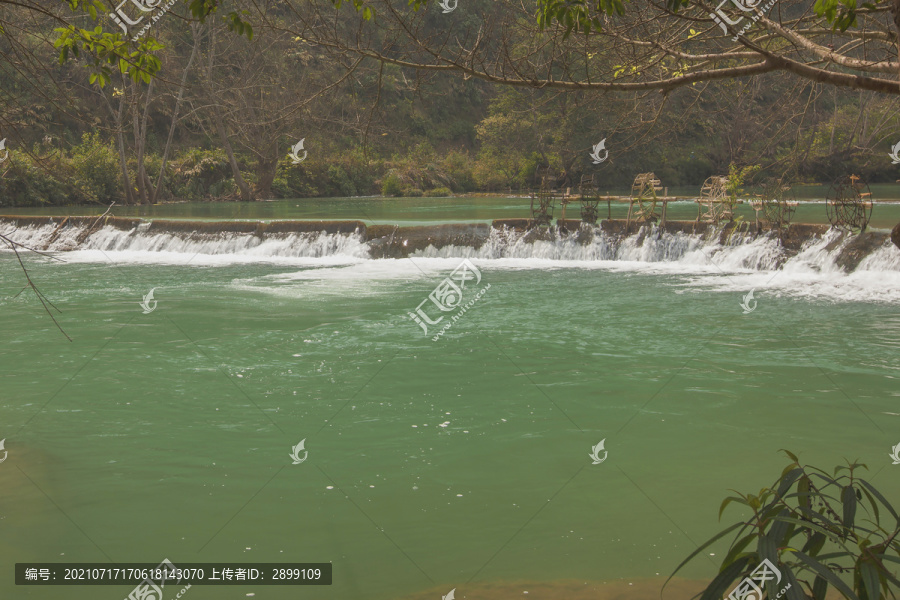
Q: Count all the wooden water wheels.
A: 6